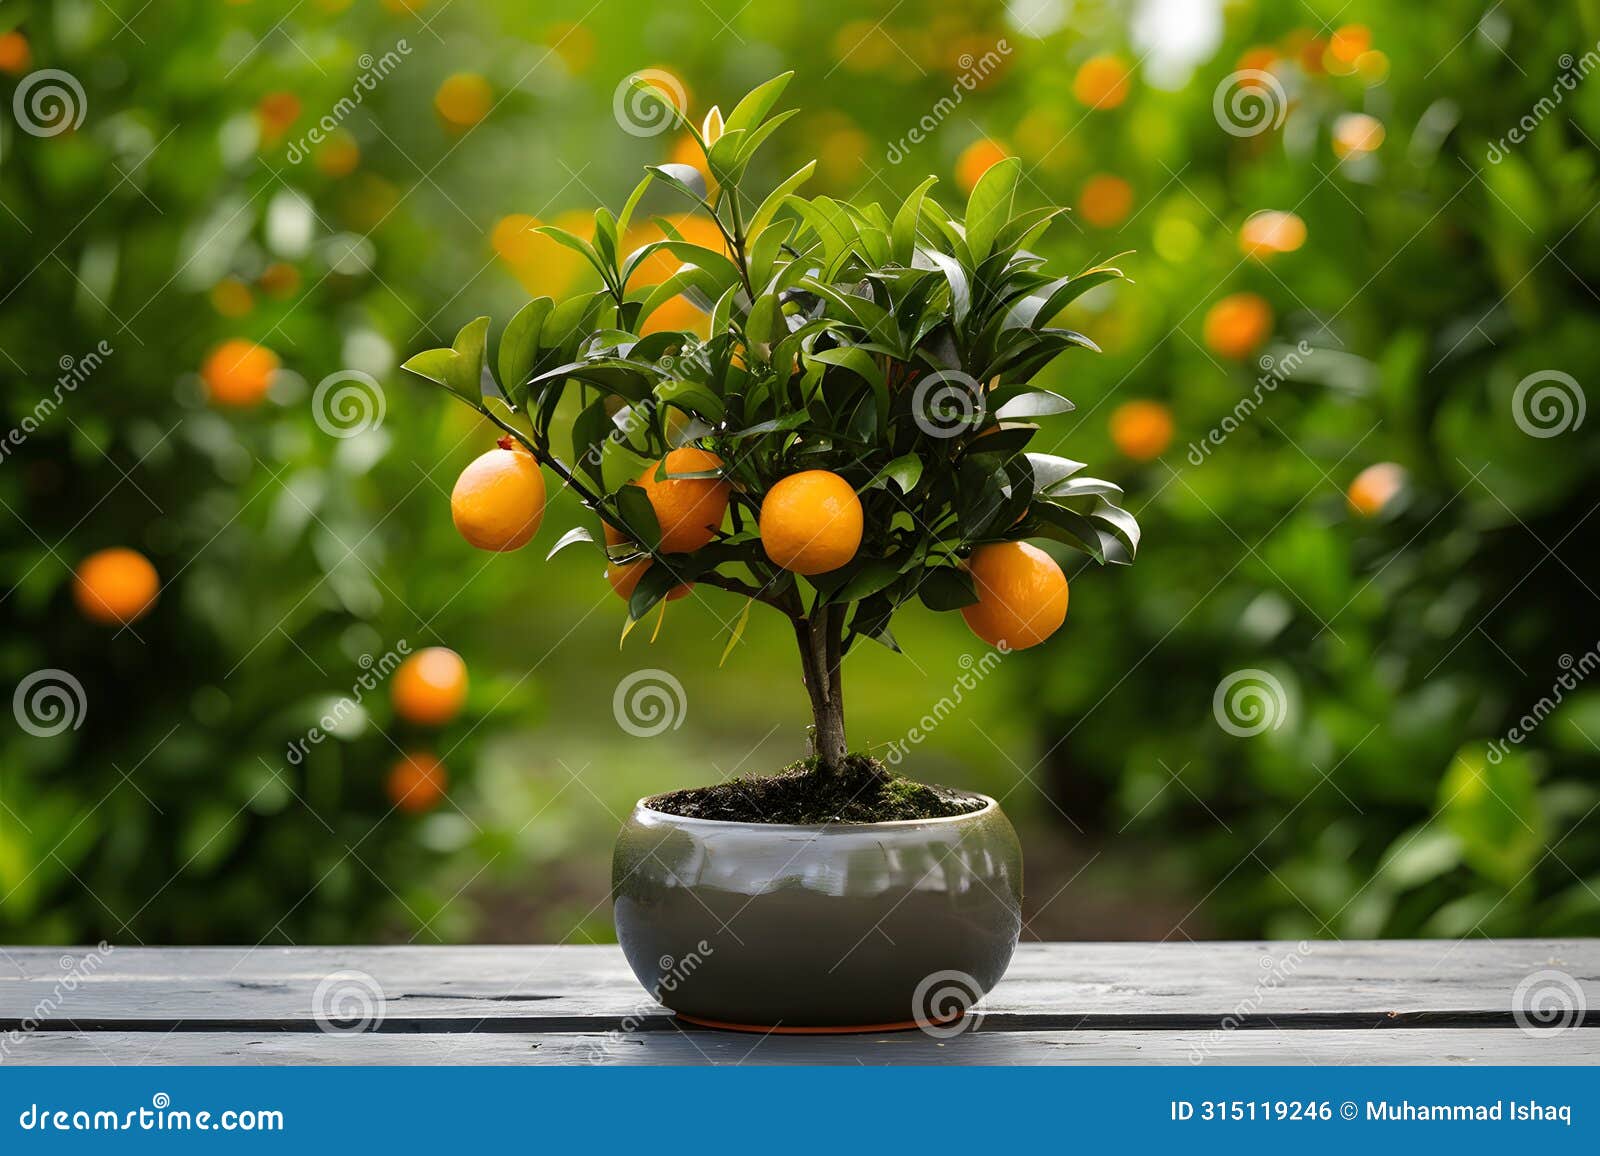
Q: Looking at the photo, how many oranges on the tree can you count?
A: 5